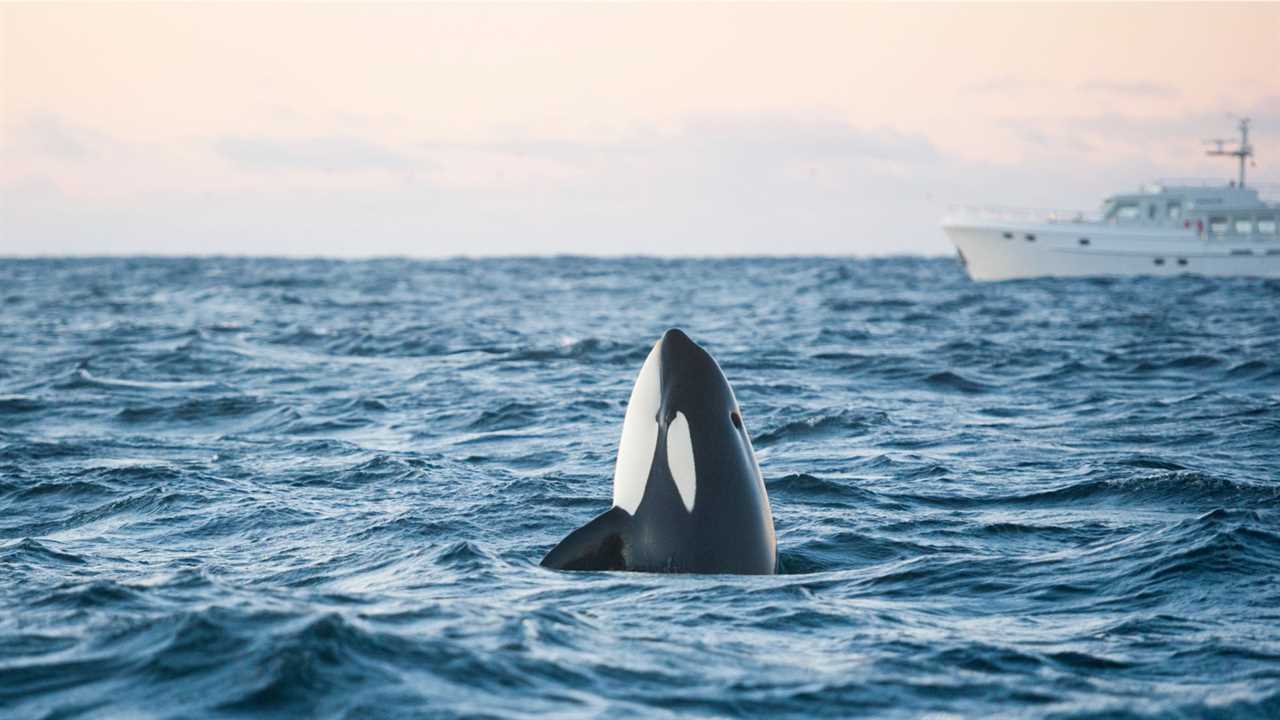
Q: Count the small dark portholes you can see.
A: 5